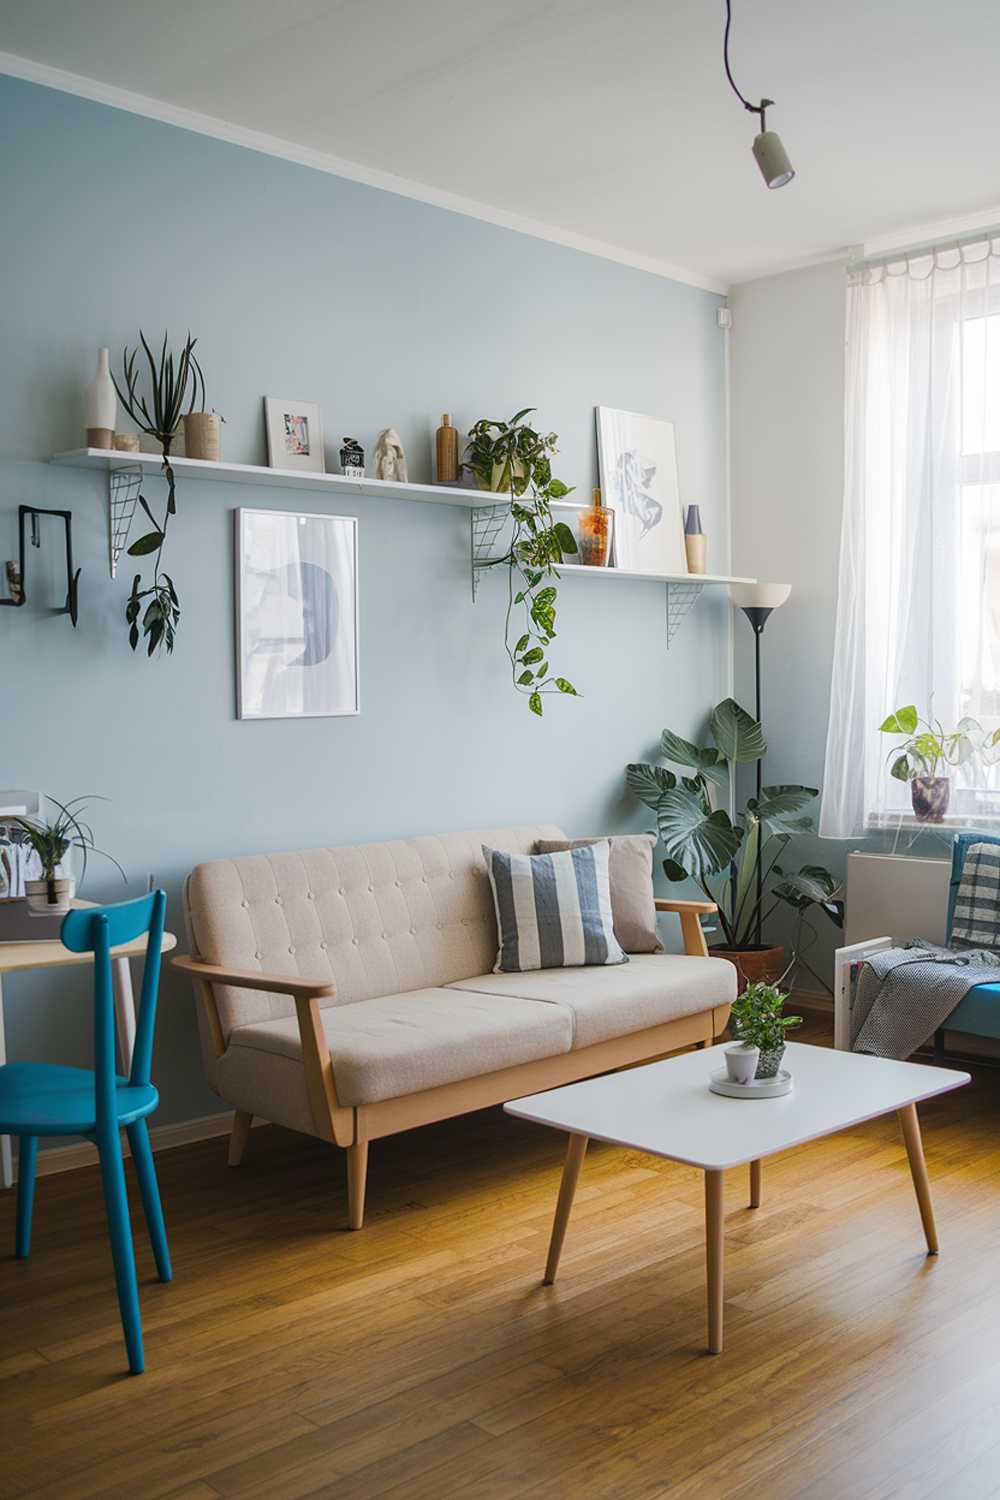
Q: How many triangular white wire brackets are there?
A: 3